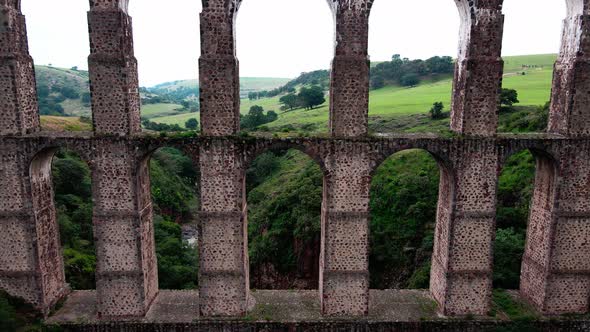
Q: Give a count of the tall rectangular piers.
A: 6